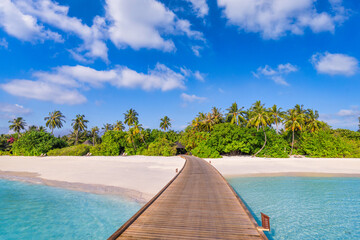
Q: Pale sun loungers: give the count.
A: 6